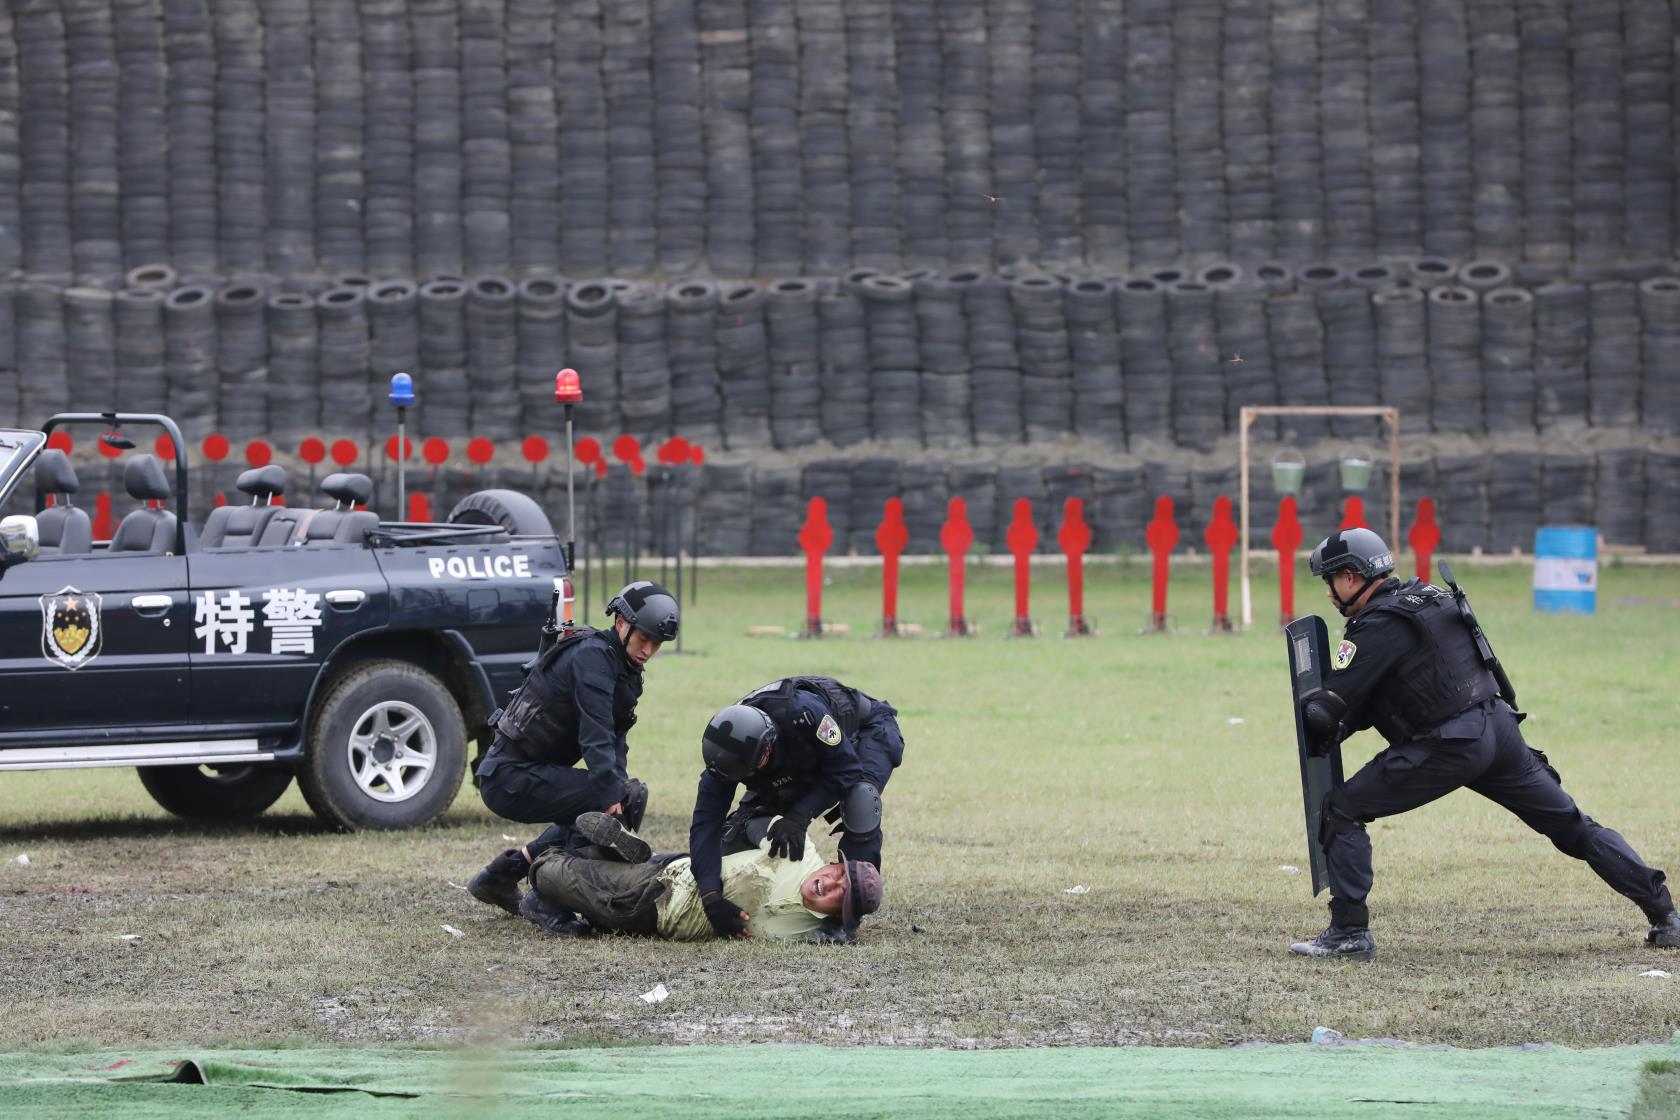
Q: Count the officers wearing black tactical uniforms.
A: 3